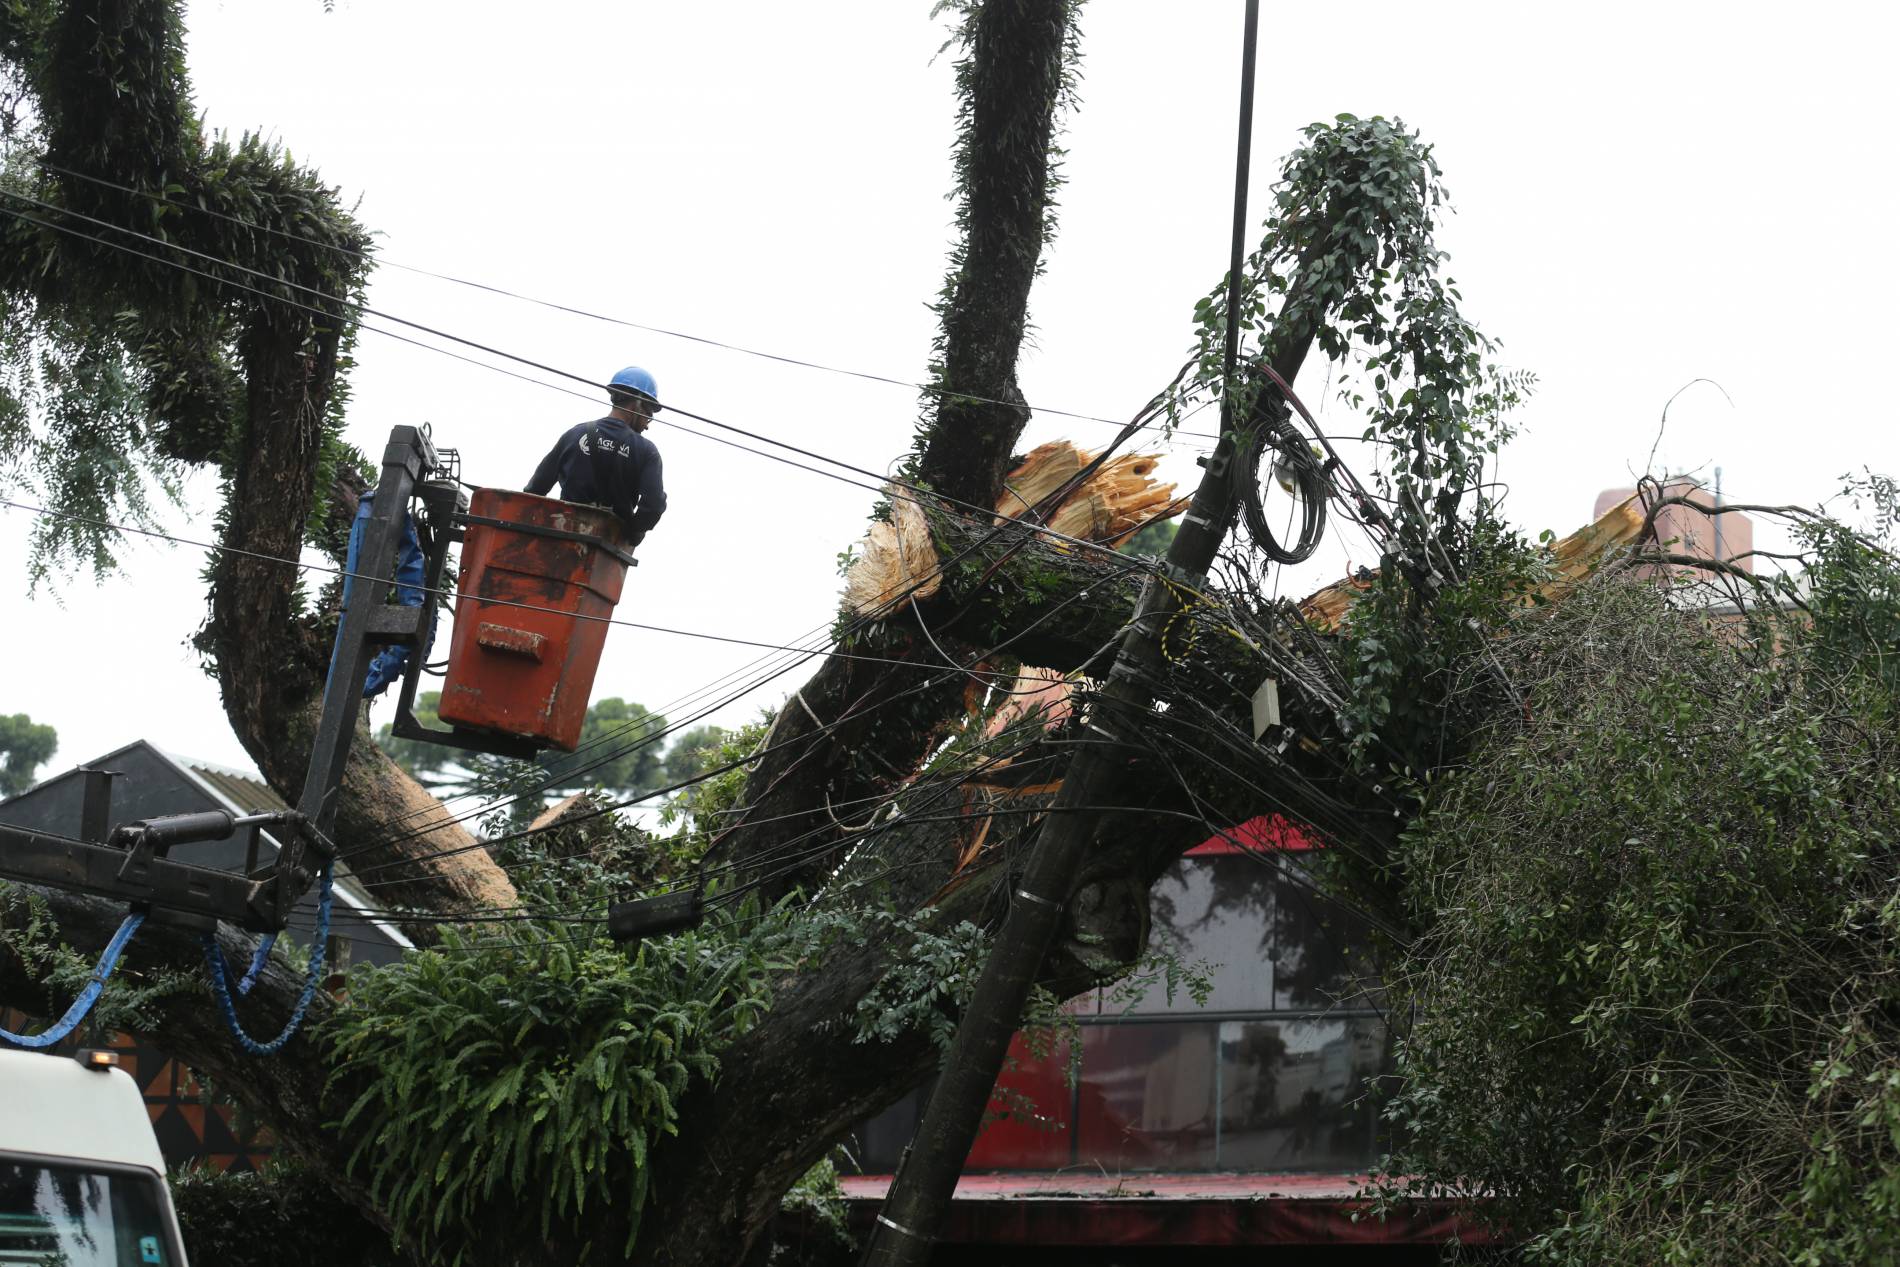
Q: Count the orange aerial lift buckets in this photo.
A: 1